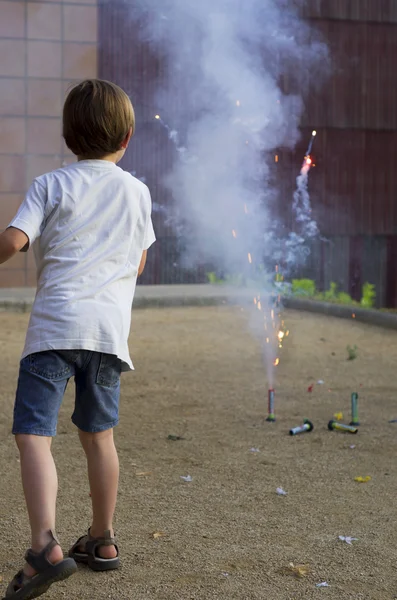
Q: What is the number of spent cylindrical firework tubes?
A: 3